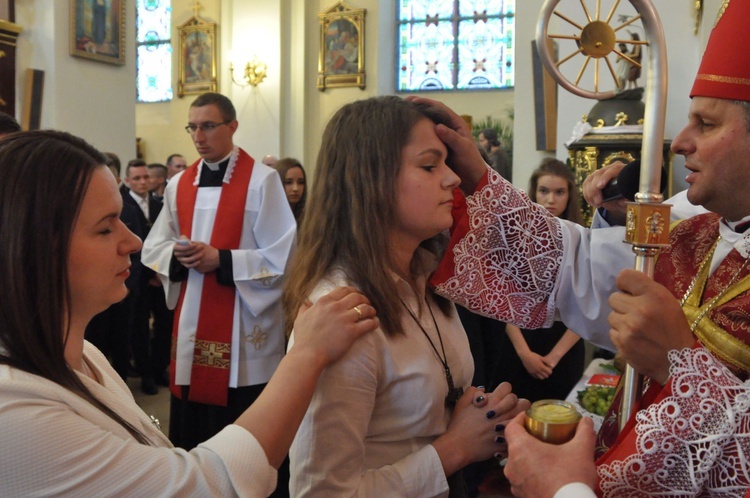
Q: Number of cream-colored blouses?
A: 2